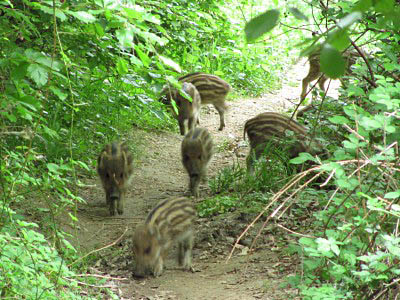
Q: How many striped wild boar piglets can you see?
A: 7